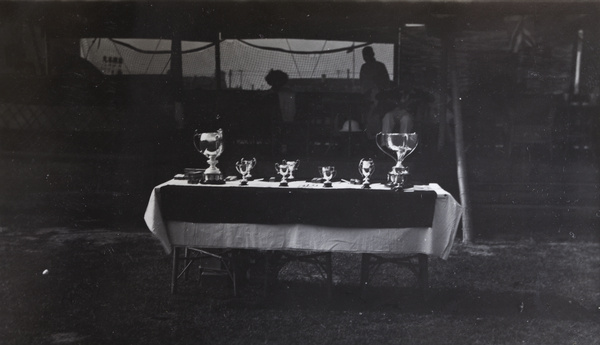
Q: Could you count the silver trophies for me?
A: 8